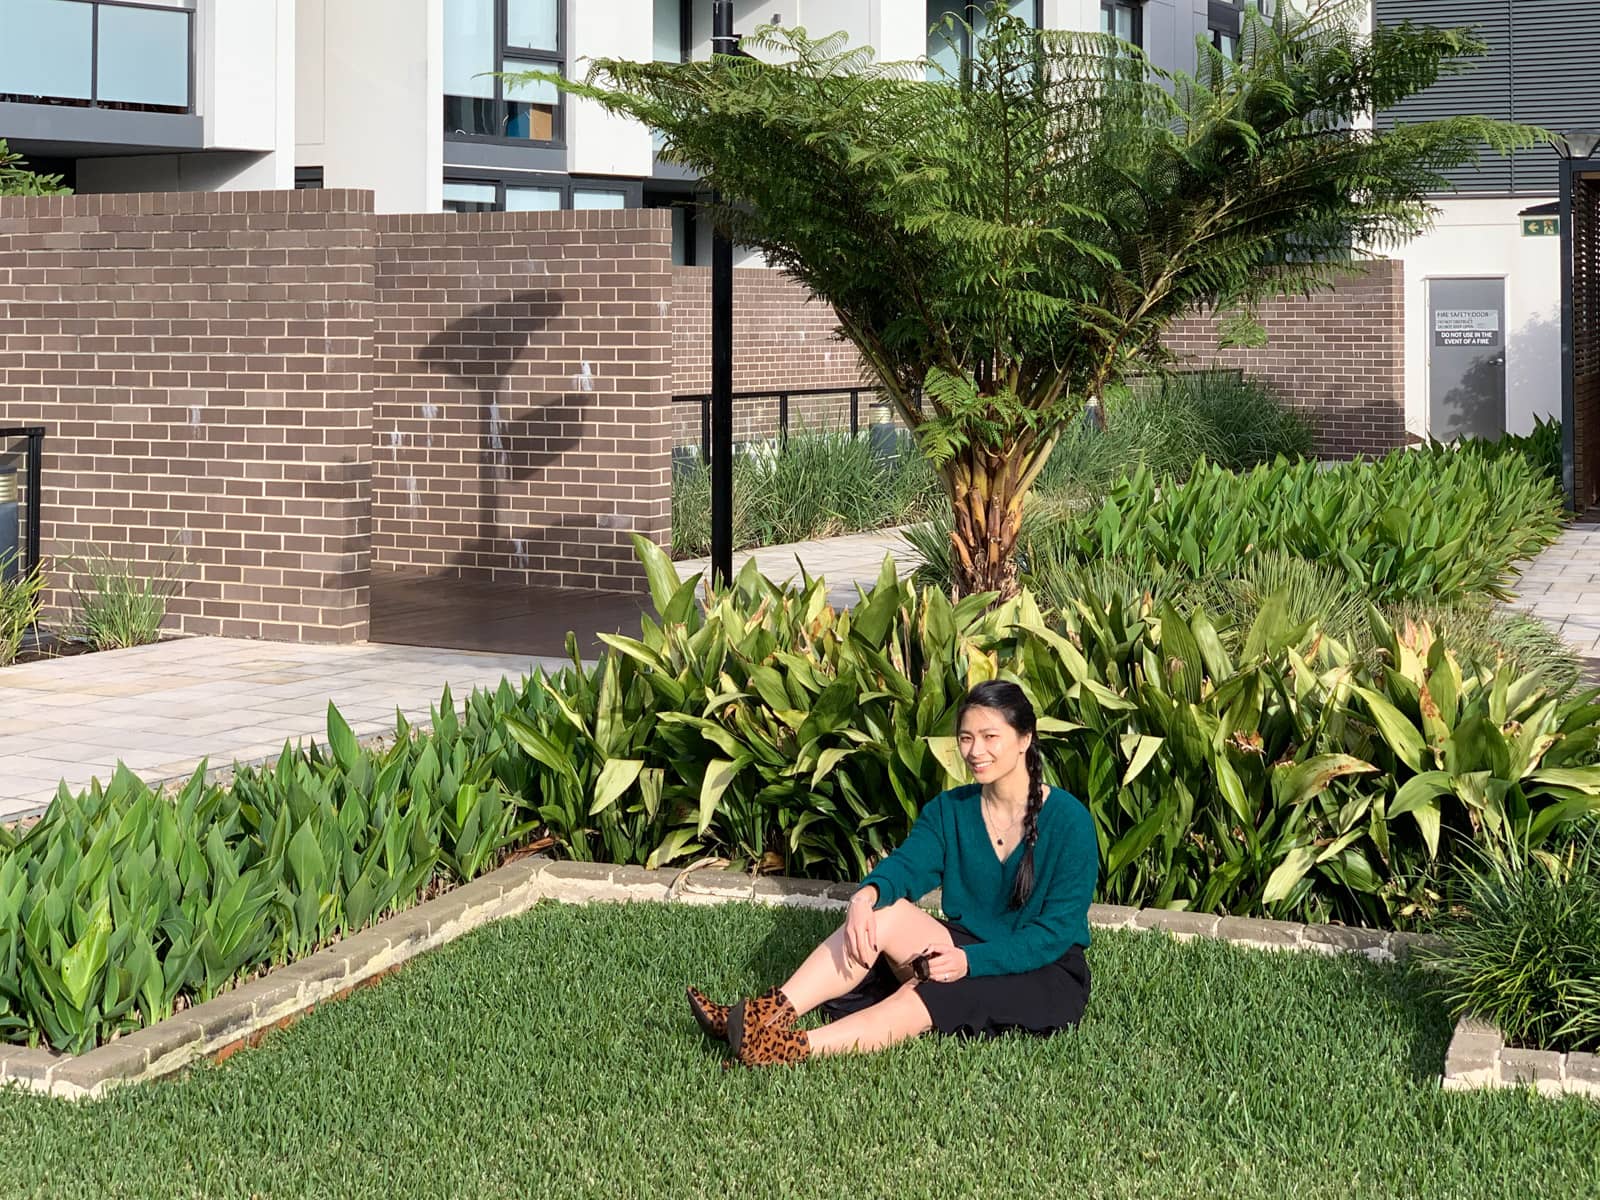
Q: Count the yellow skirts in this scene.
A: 0